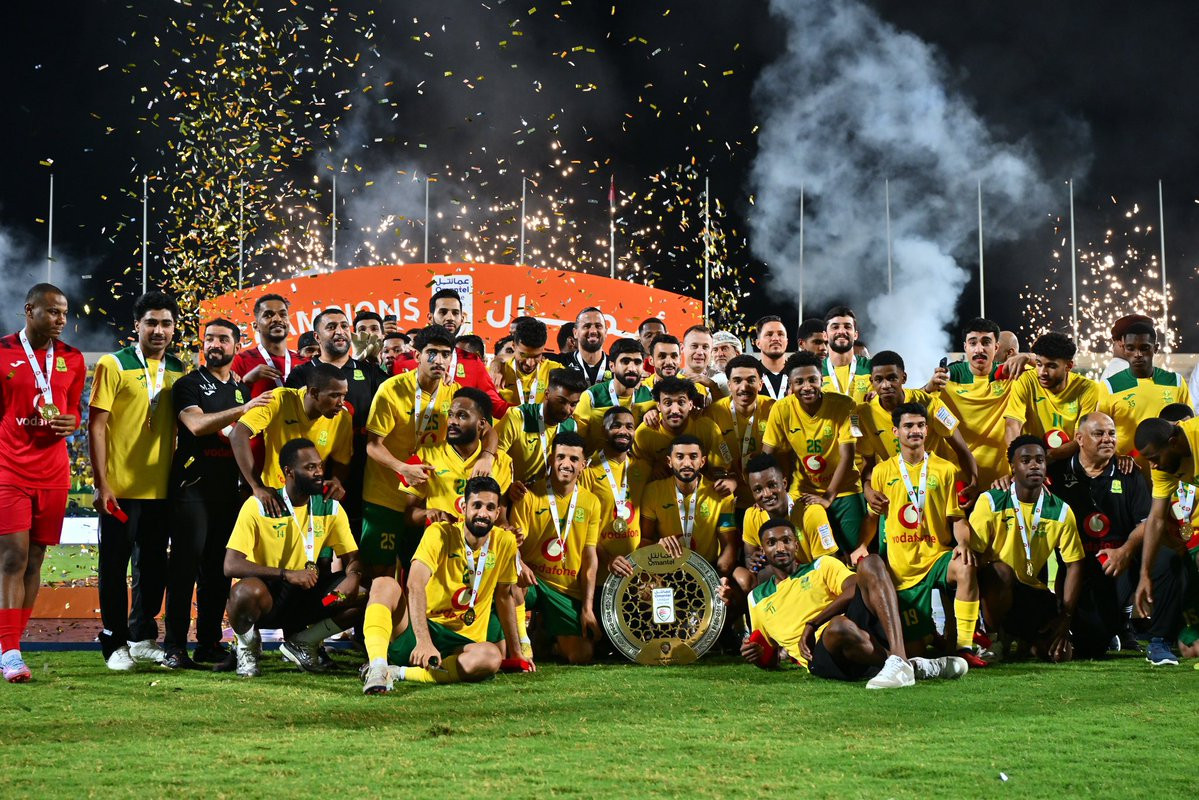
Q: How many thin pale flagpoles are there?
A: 13